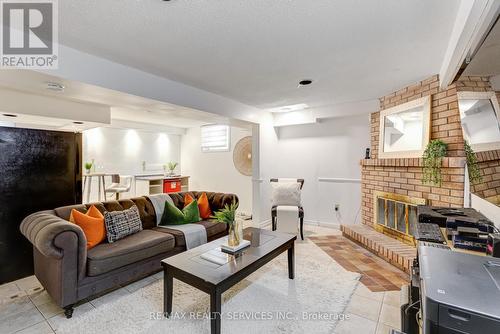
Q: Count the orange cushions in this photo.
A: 2